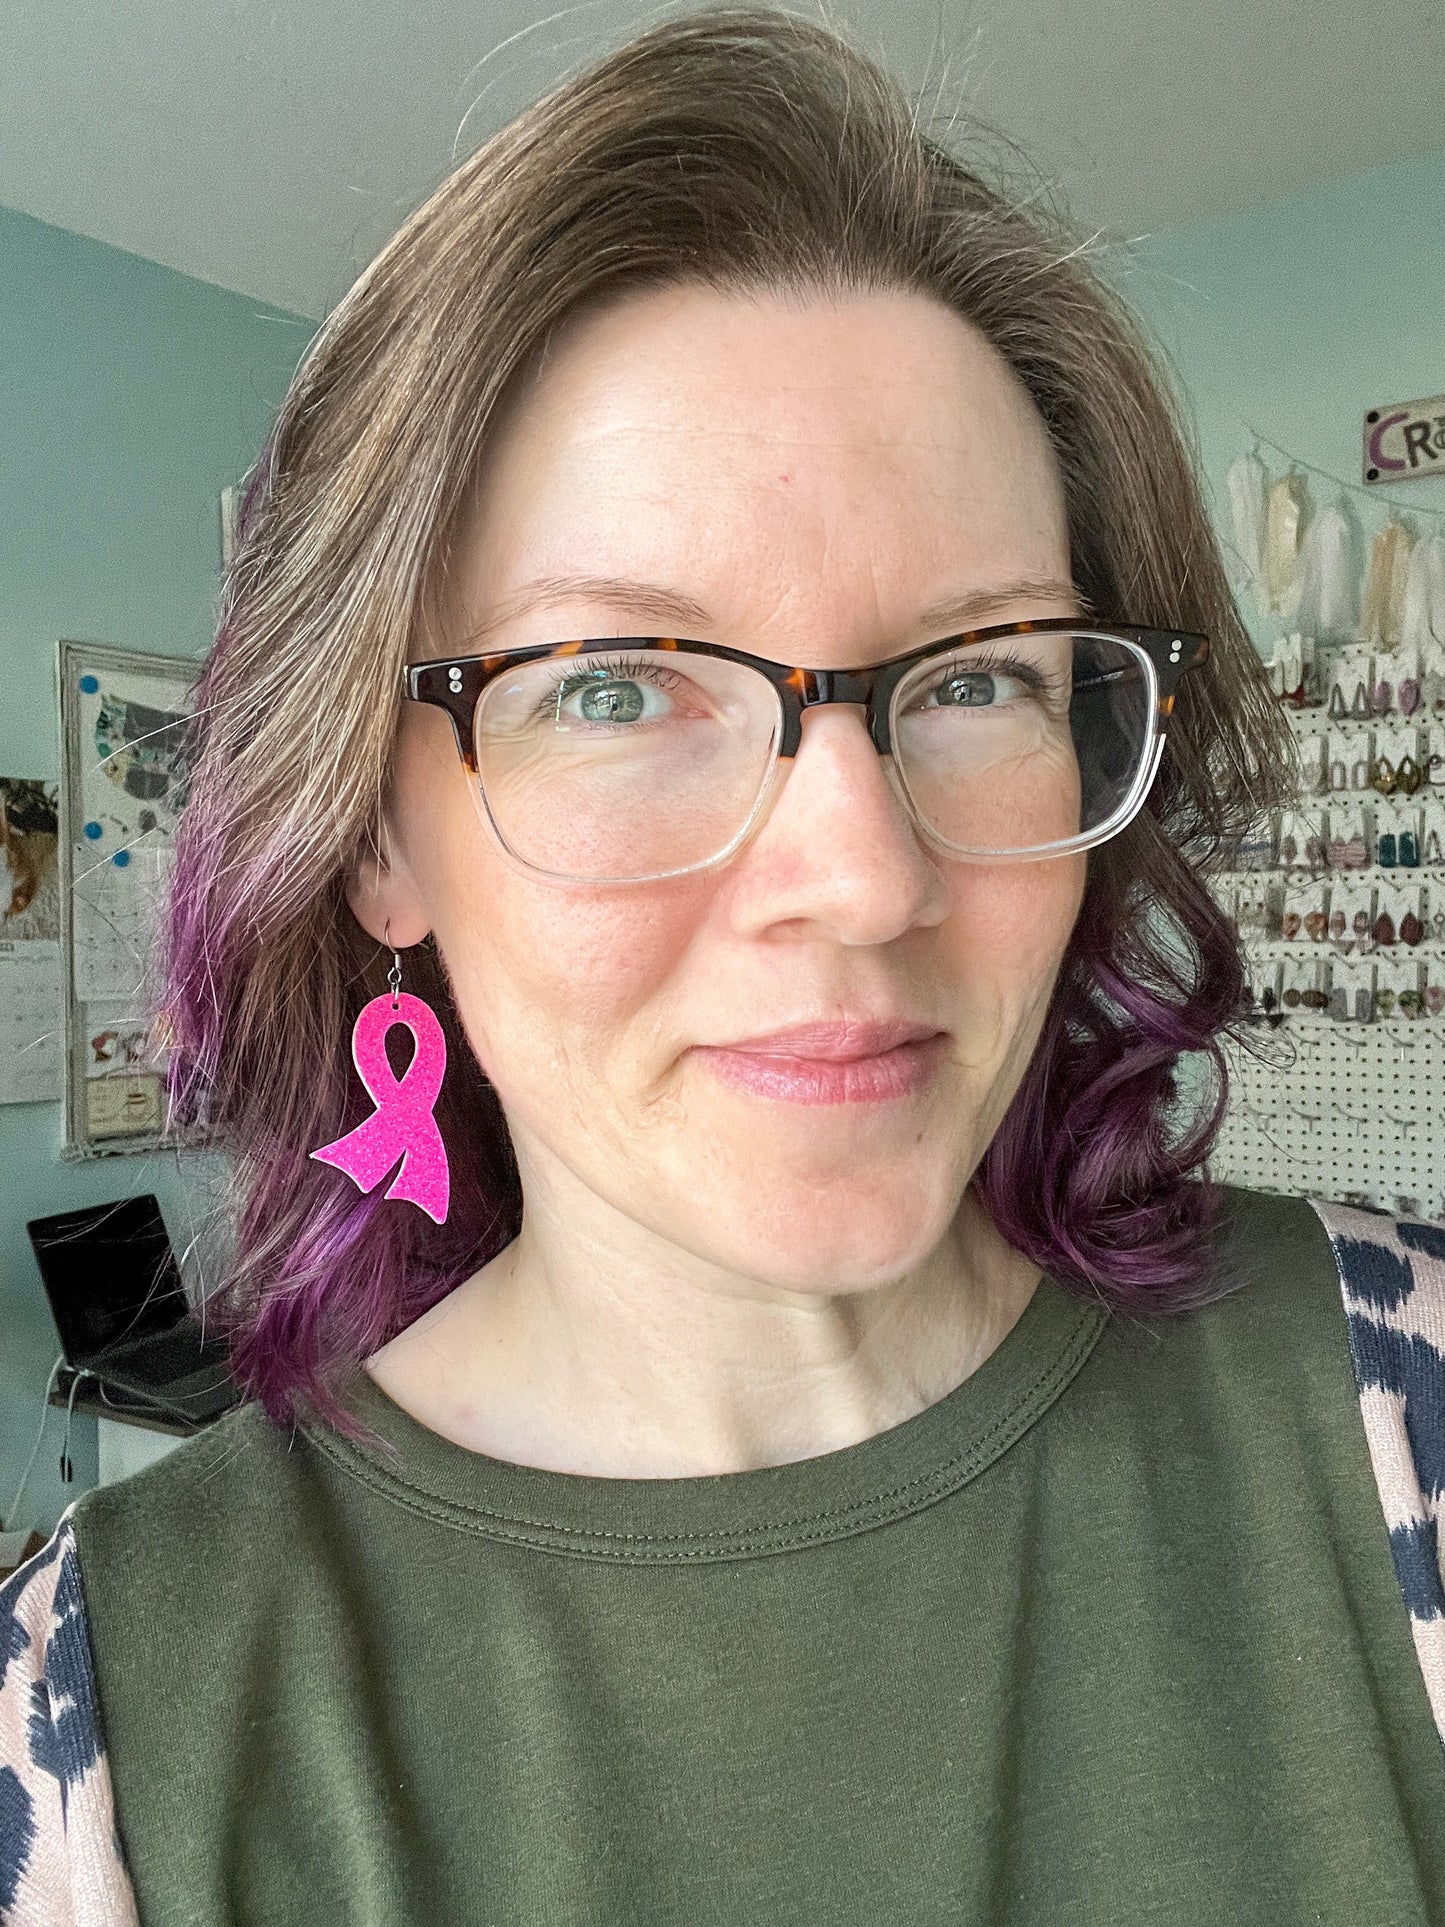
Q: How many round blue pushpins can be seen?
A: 3